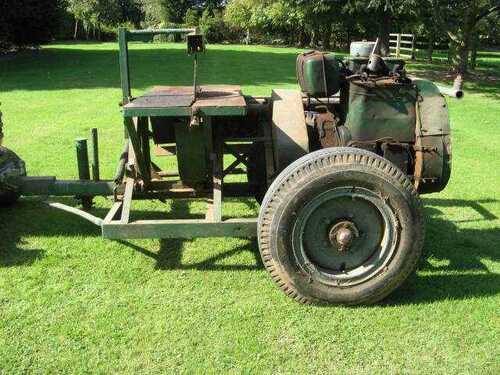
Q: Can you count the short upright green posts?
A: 2